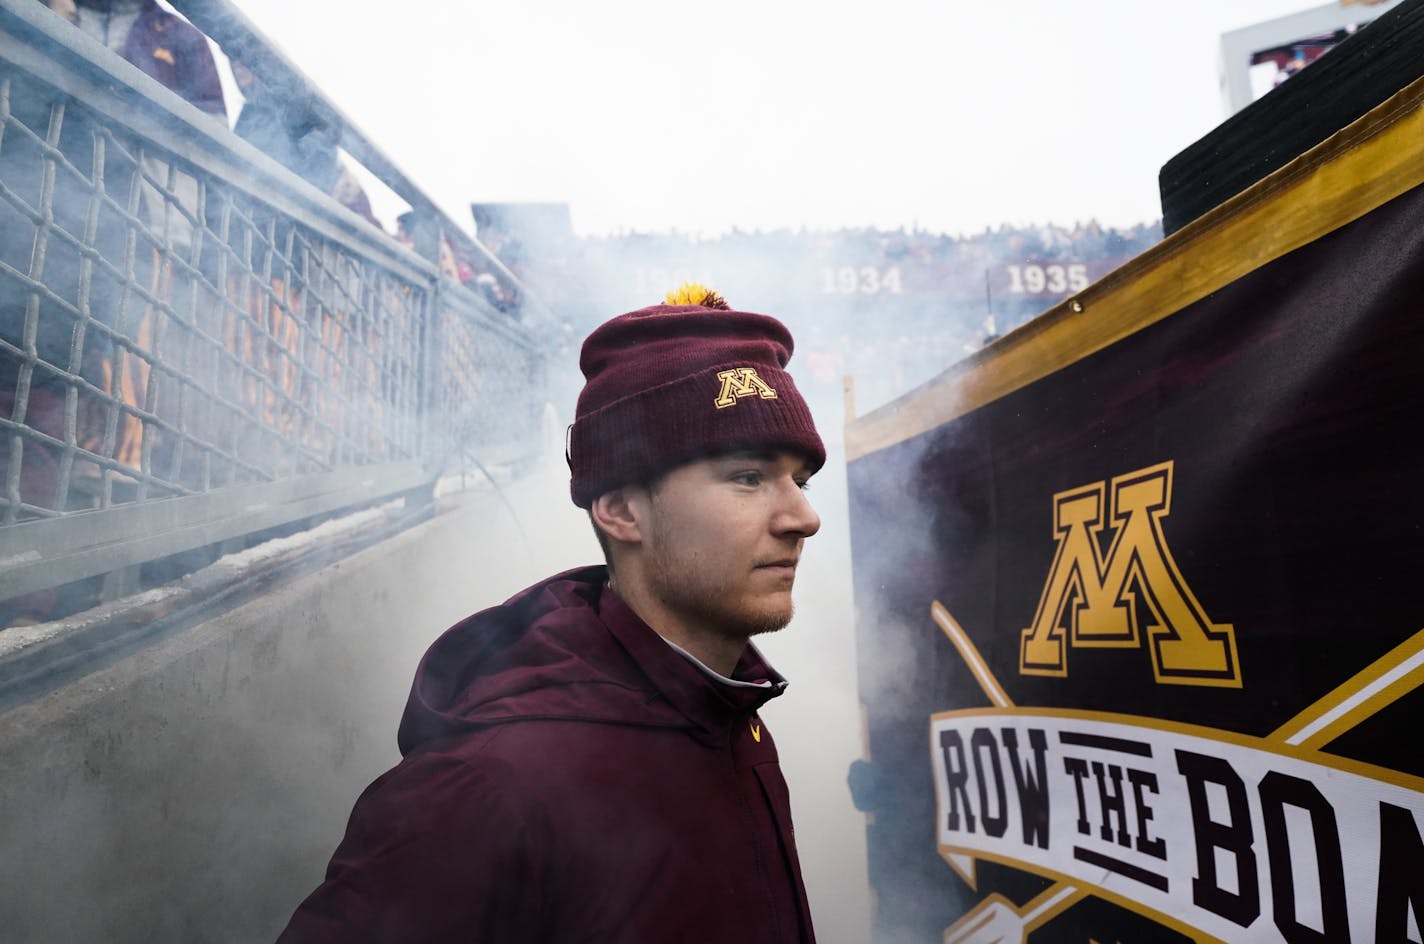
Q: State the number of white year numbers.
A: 3